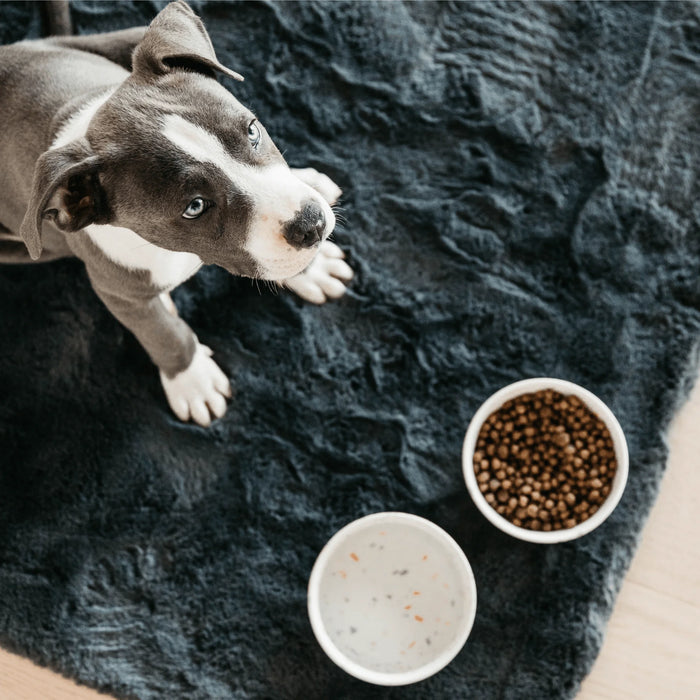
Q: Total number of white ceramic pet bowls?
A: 2